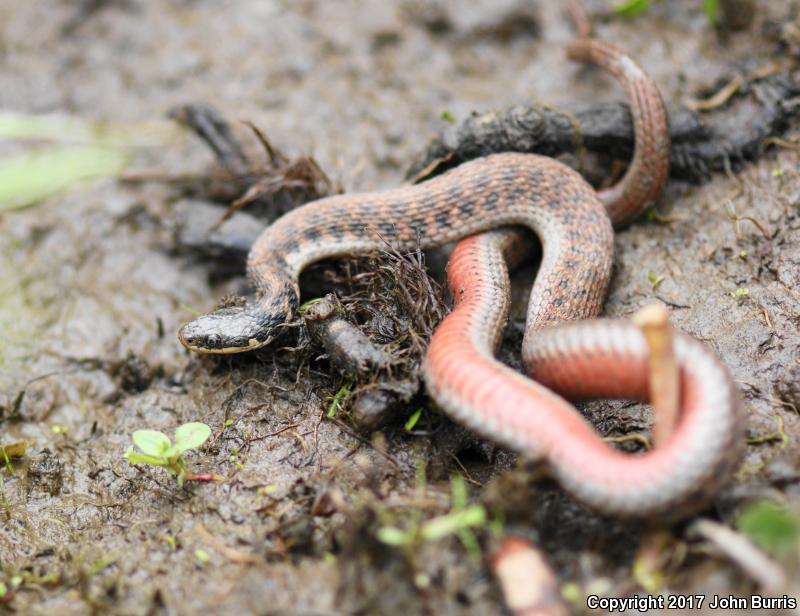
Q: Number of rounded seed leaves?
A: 2